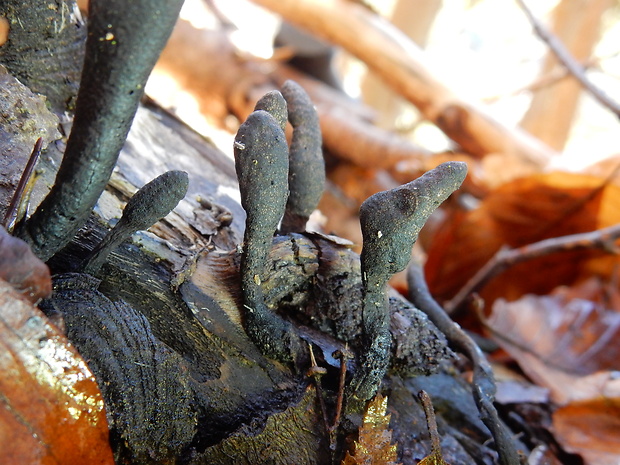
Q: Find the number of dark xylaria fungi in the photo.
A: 6